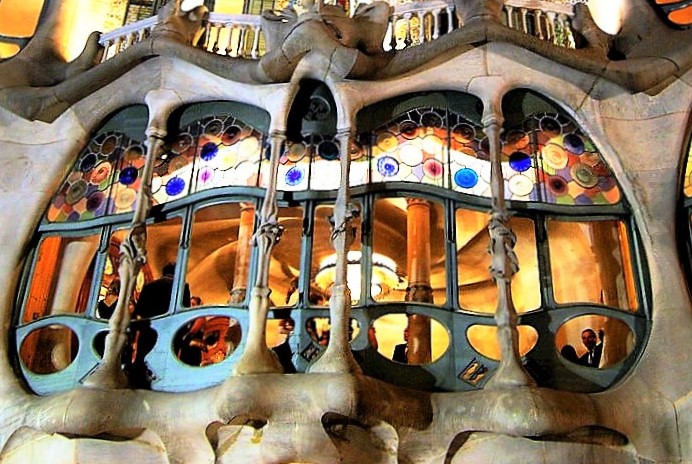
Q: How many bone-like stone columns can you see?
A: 4